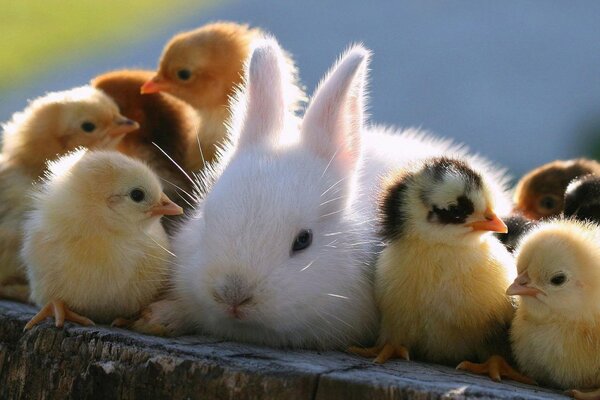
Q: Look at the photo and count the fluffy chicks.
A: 8